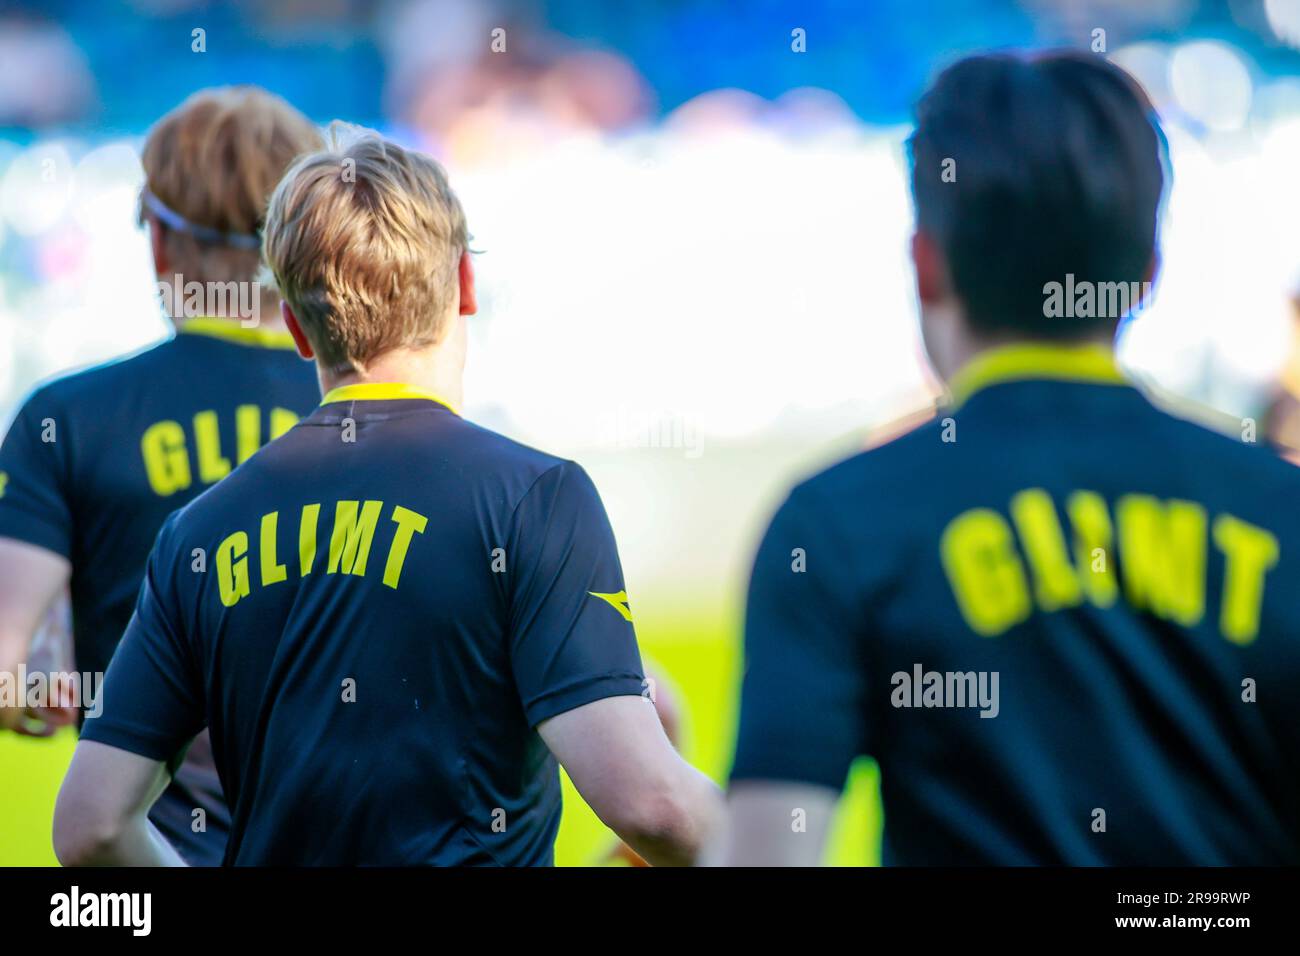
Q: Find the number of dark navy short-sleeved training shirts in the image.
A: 3